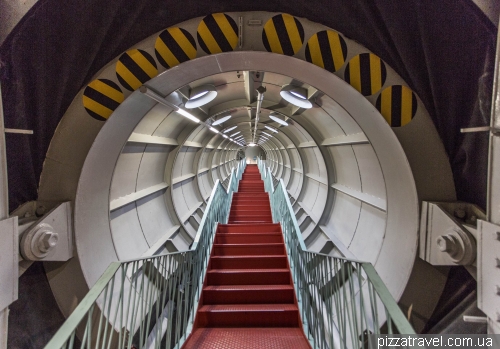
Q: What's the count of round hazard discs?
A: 8